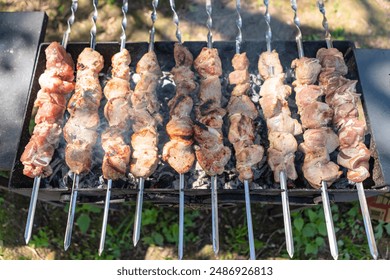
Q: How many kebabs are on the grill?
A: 10